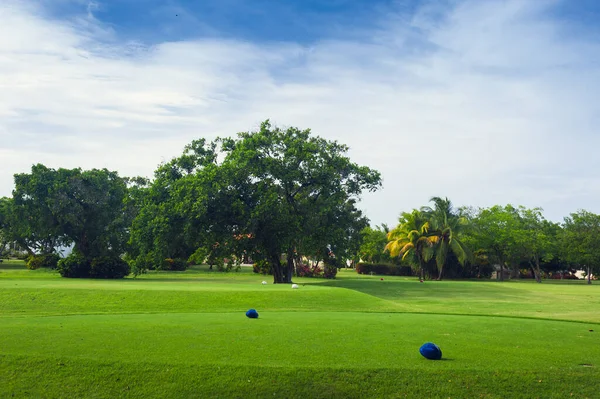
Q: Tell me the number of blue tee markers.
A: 2